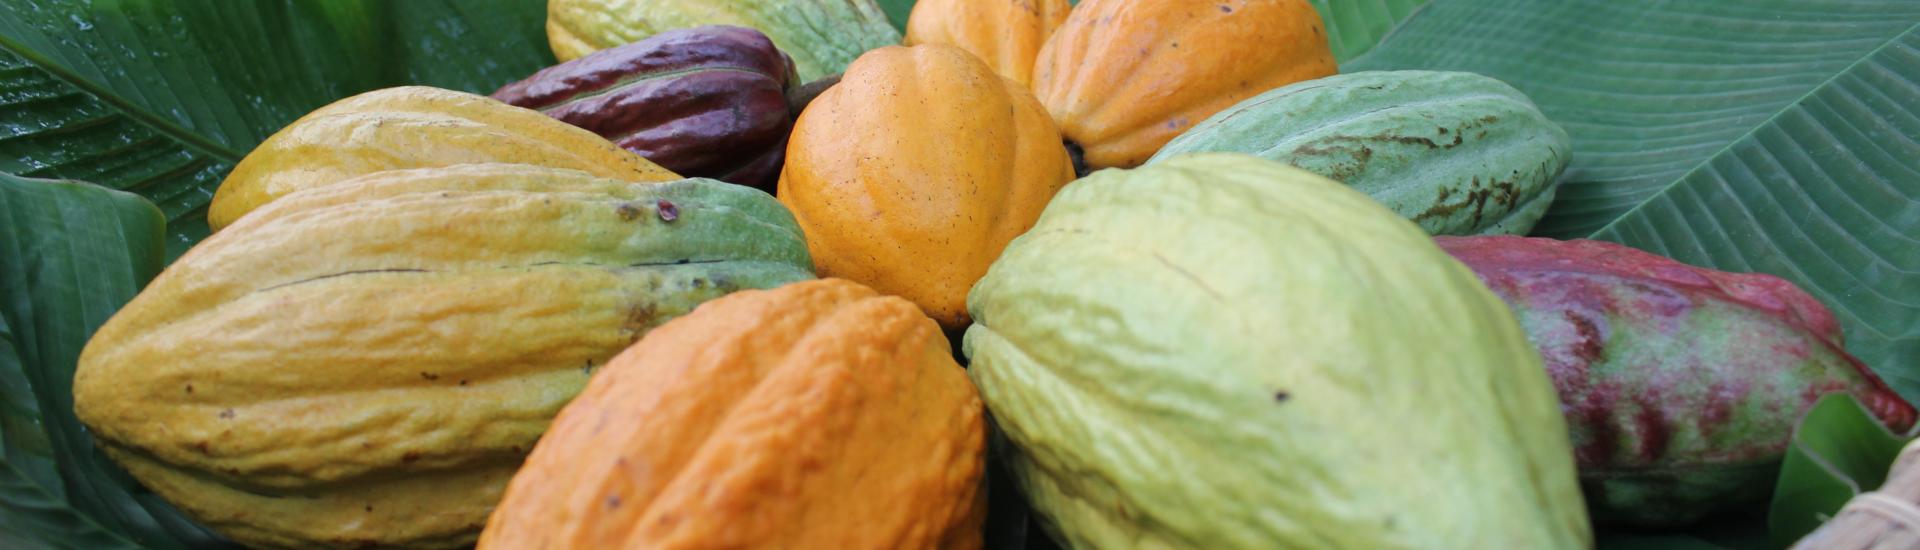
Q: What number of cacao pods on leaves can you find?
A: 11